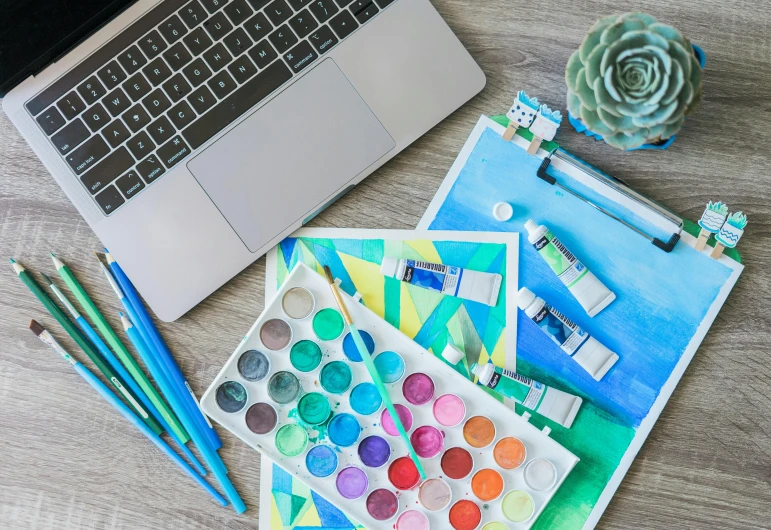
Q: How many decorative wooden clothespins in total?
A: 4